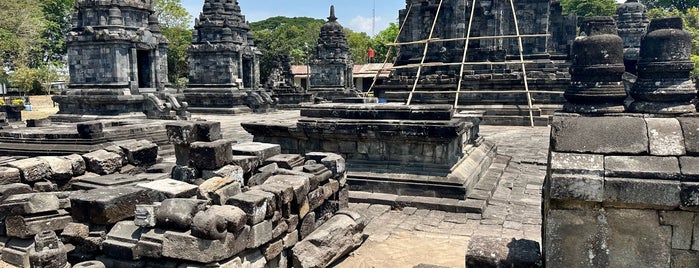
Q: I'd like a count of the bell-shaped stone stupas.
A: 2